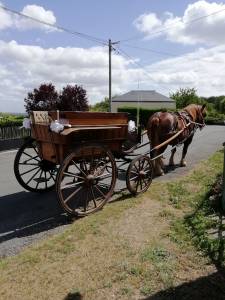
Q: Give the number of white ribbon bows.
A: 3